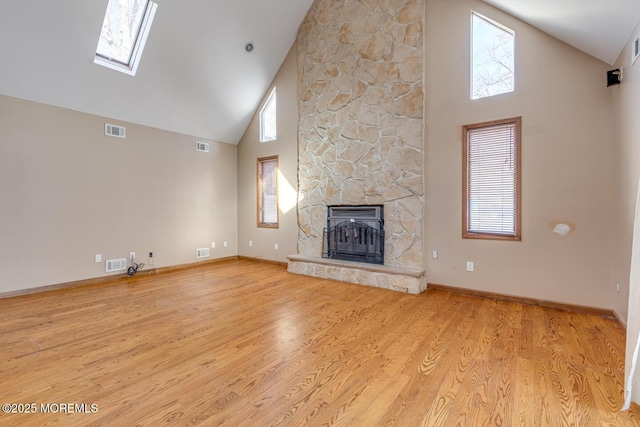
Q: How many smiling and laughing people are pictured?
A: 0